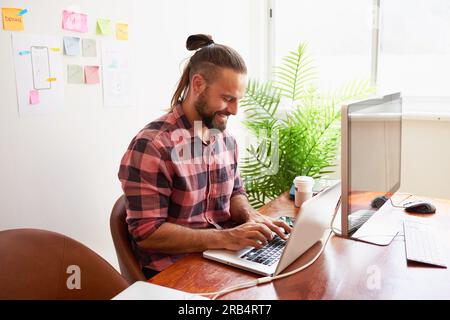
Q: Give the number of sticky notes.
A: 9